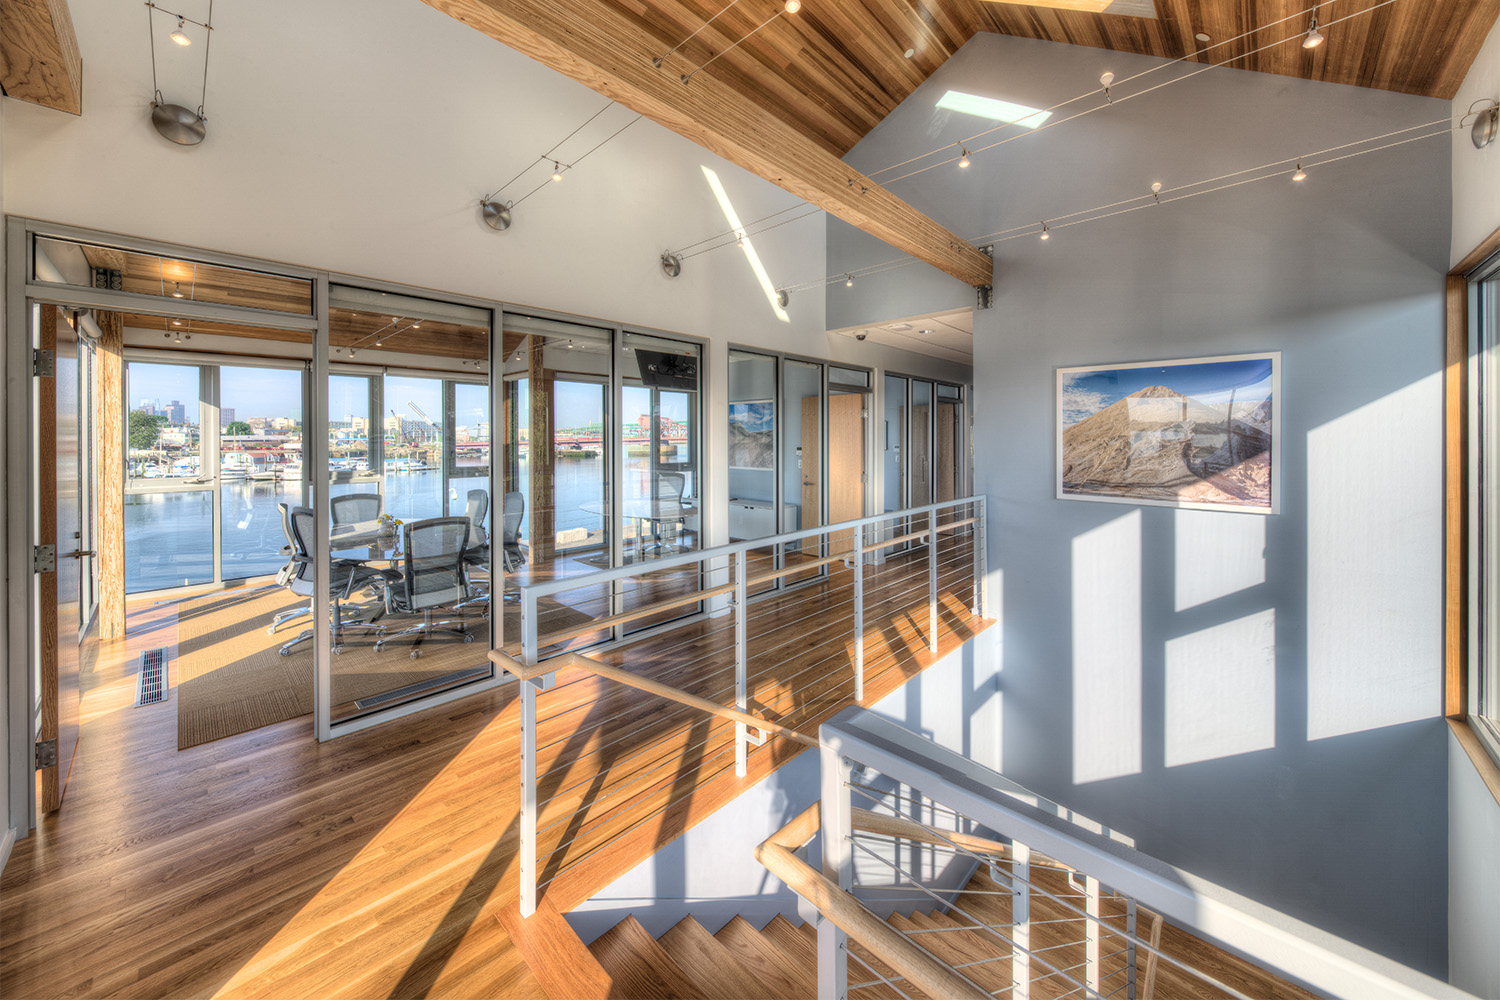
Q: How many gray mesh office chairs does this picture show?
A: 7